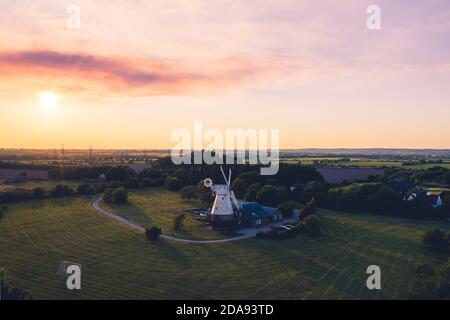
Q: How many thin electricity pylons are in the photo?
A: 2